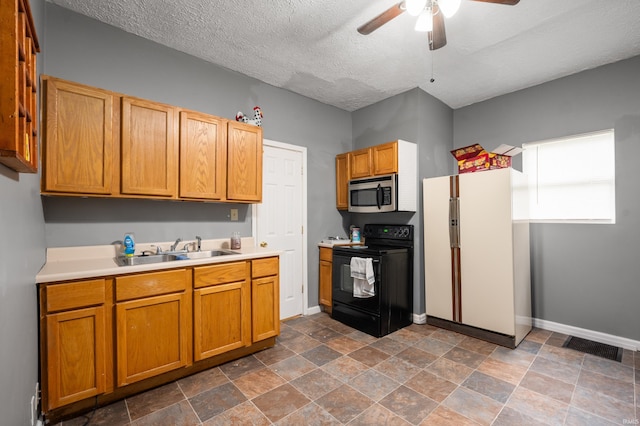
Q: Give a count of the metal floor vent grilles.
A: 1